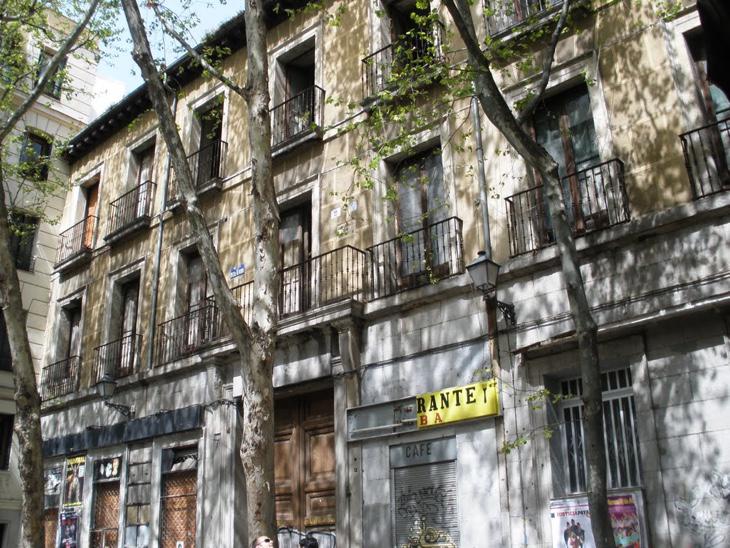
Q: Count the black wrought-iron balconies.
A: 13